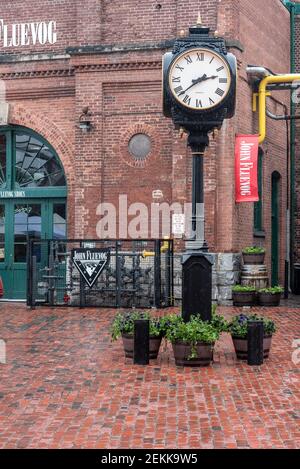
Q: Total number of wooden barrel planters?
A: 6